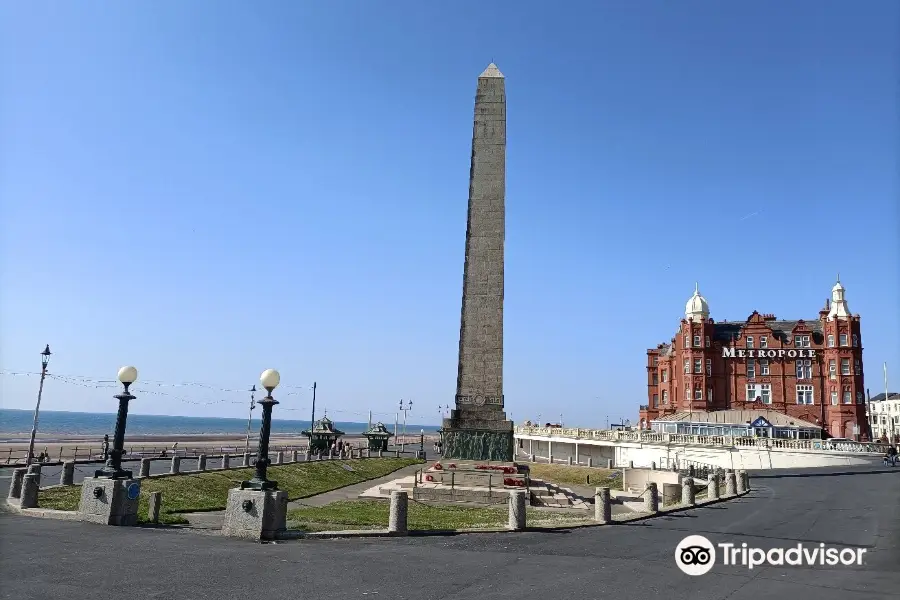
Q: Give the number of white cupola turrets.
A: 2